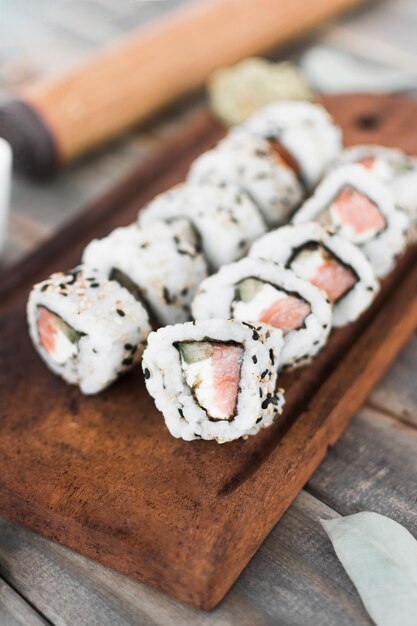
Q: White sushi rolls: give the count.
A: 10